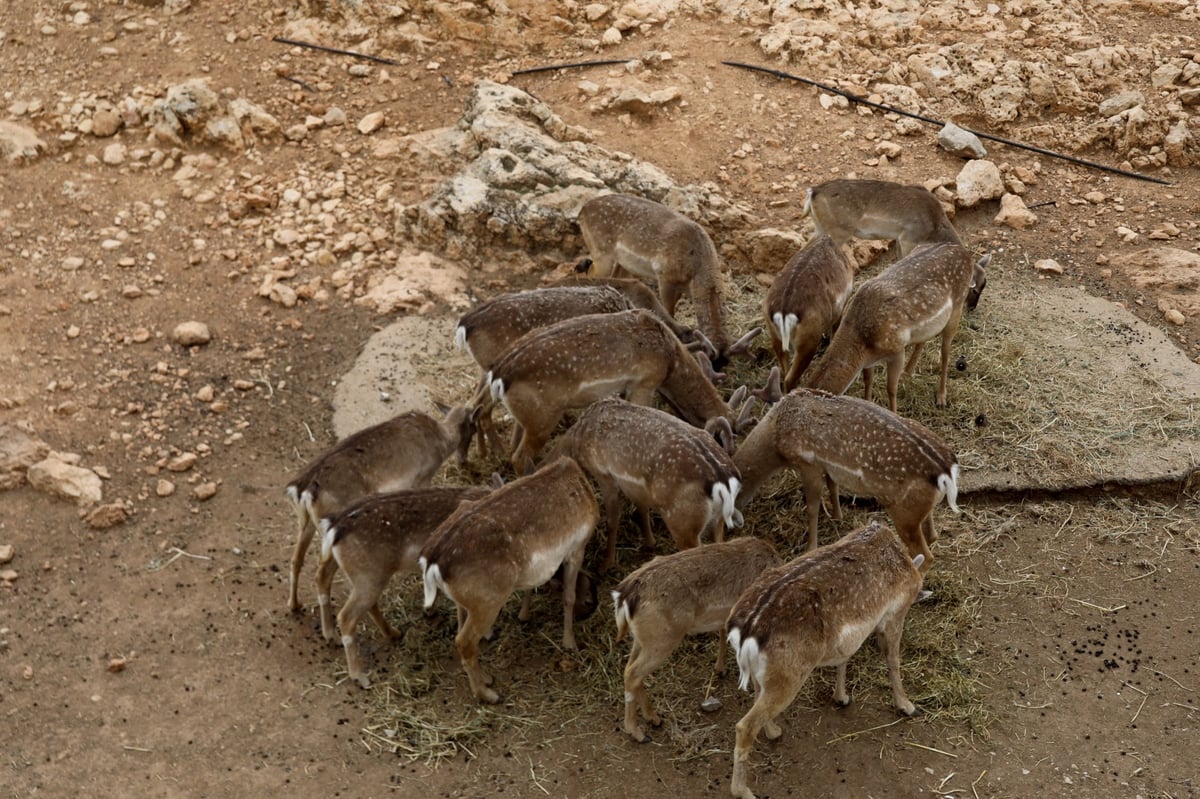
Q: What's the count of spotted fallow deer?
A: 14